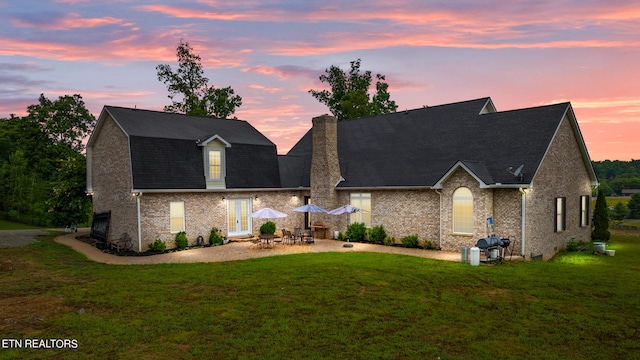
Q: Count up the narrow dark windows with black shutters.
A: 2